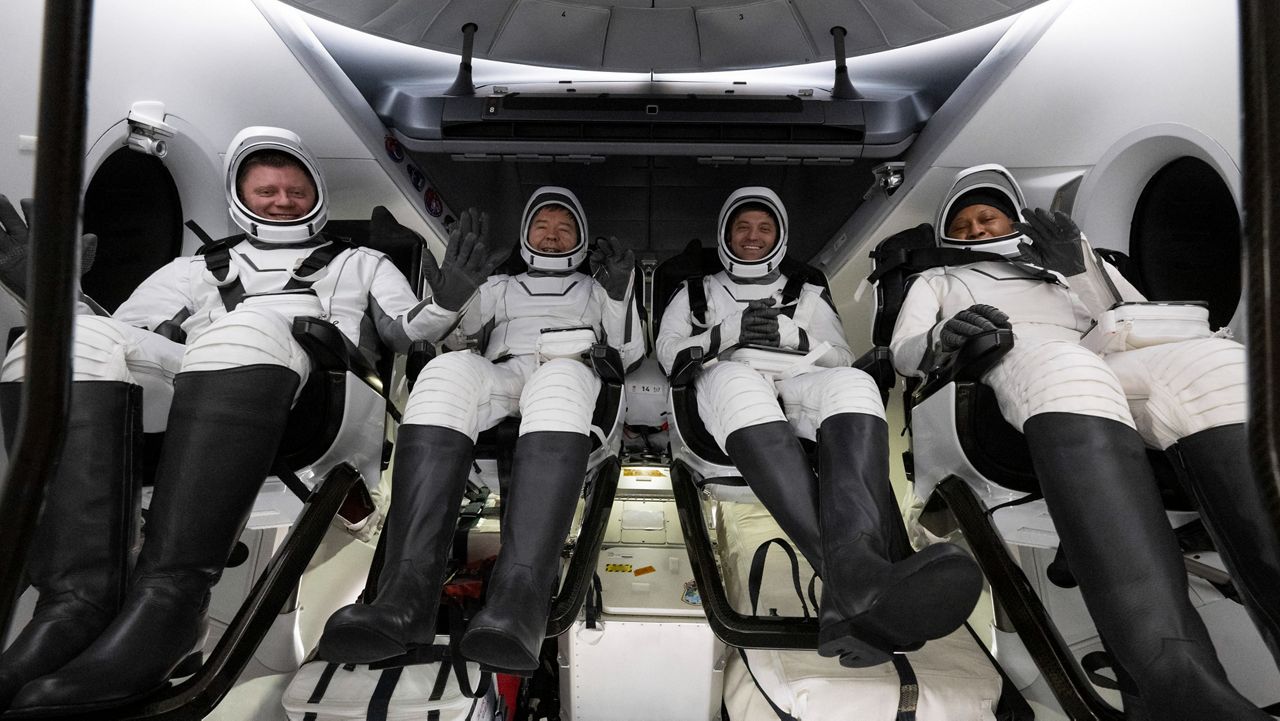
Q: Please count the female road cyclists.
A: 0